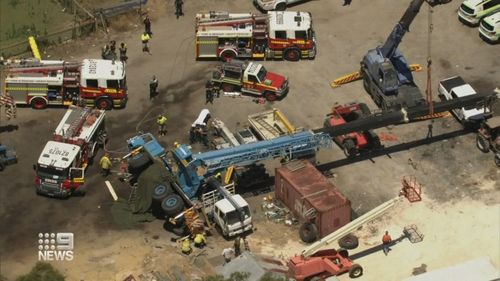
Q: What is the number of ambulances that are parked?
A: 2